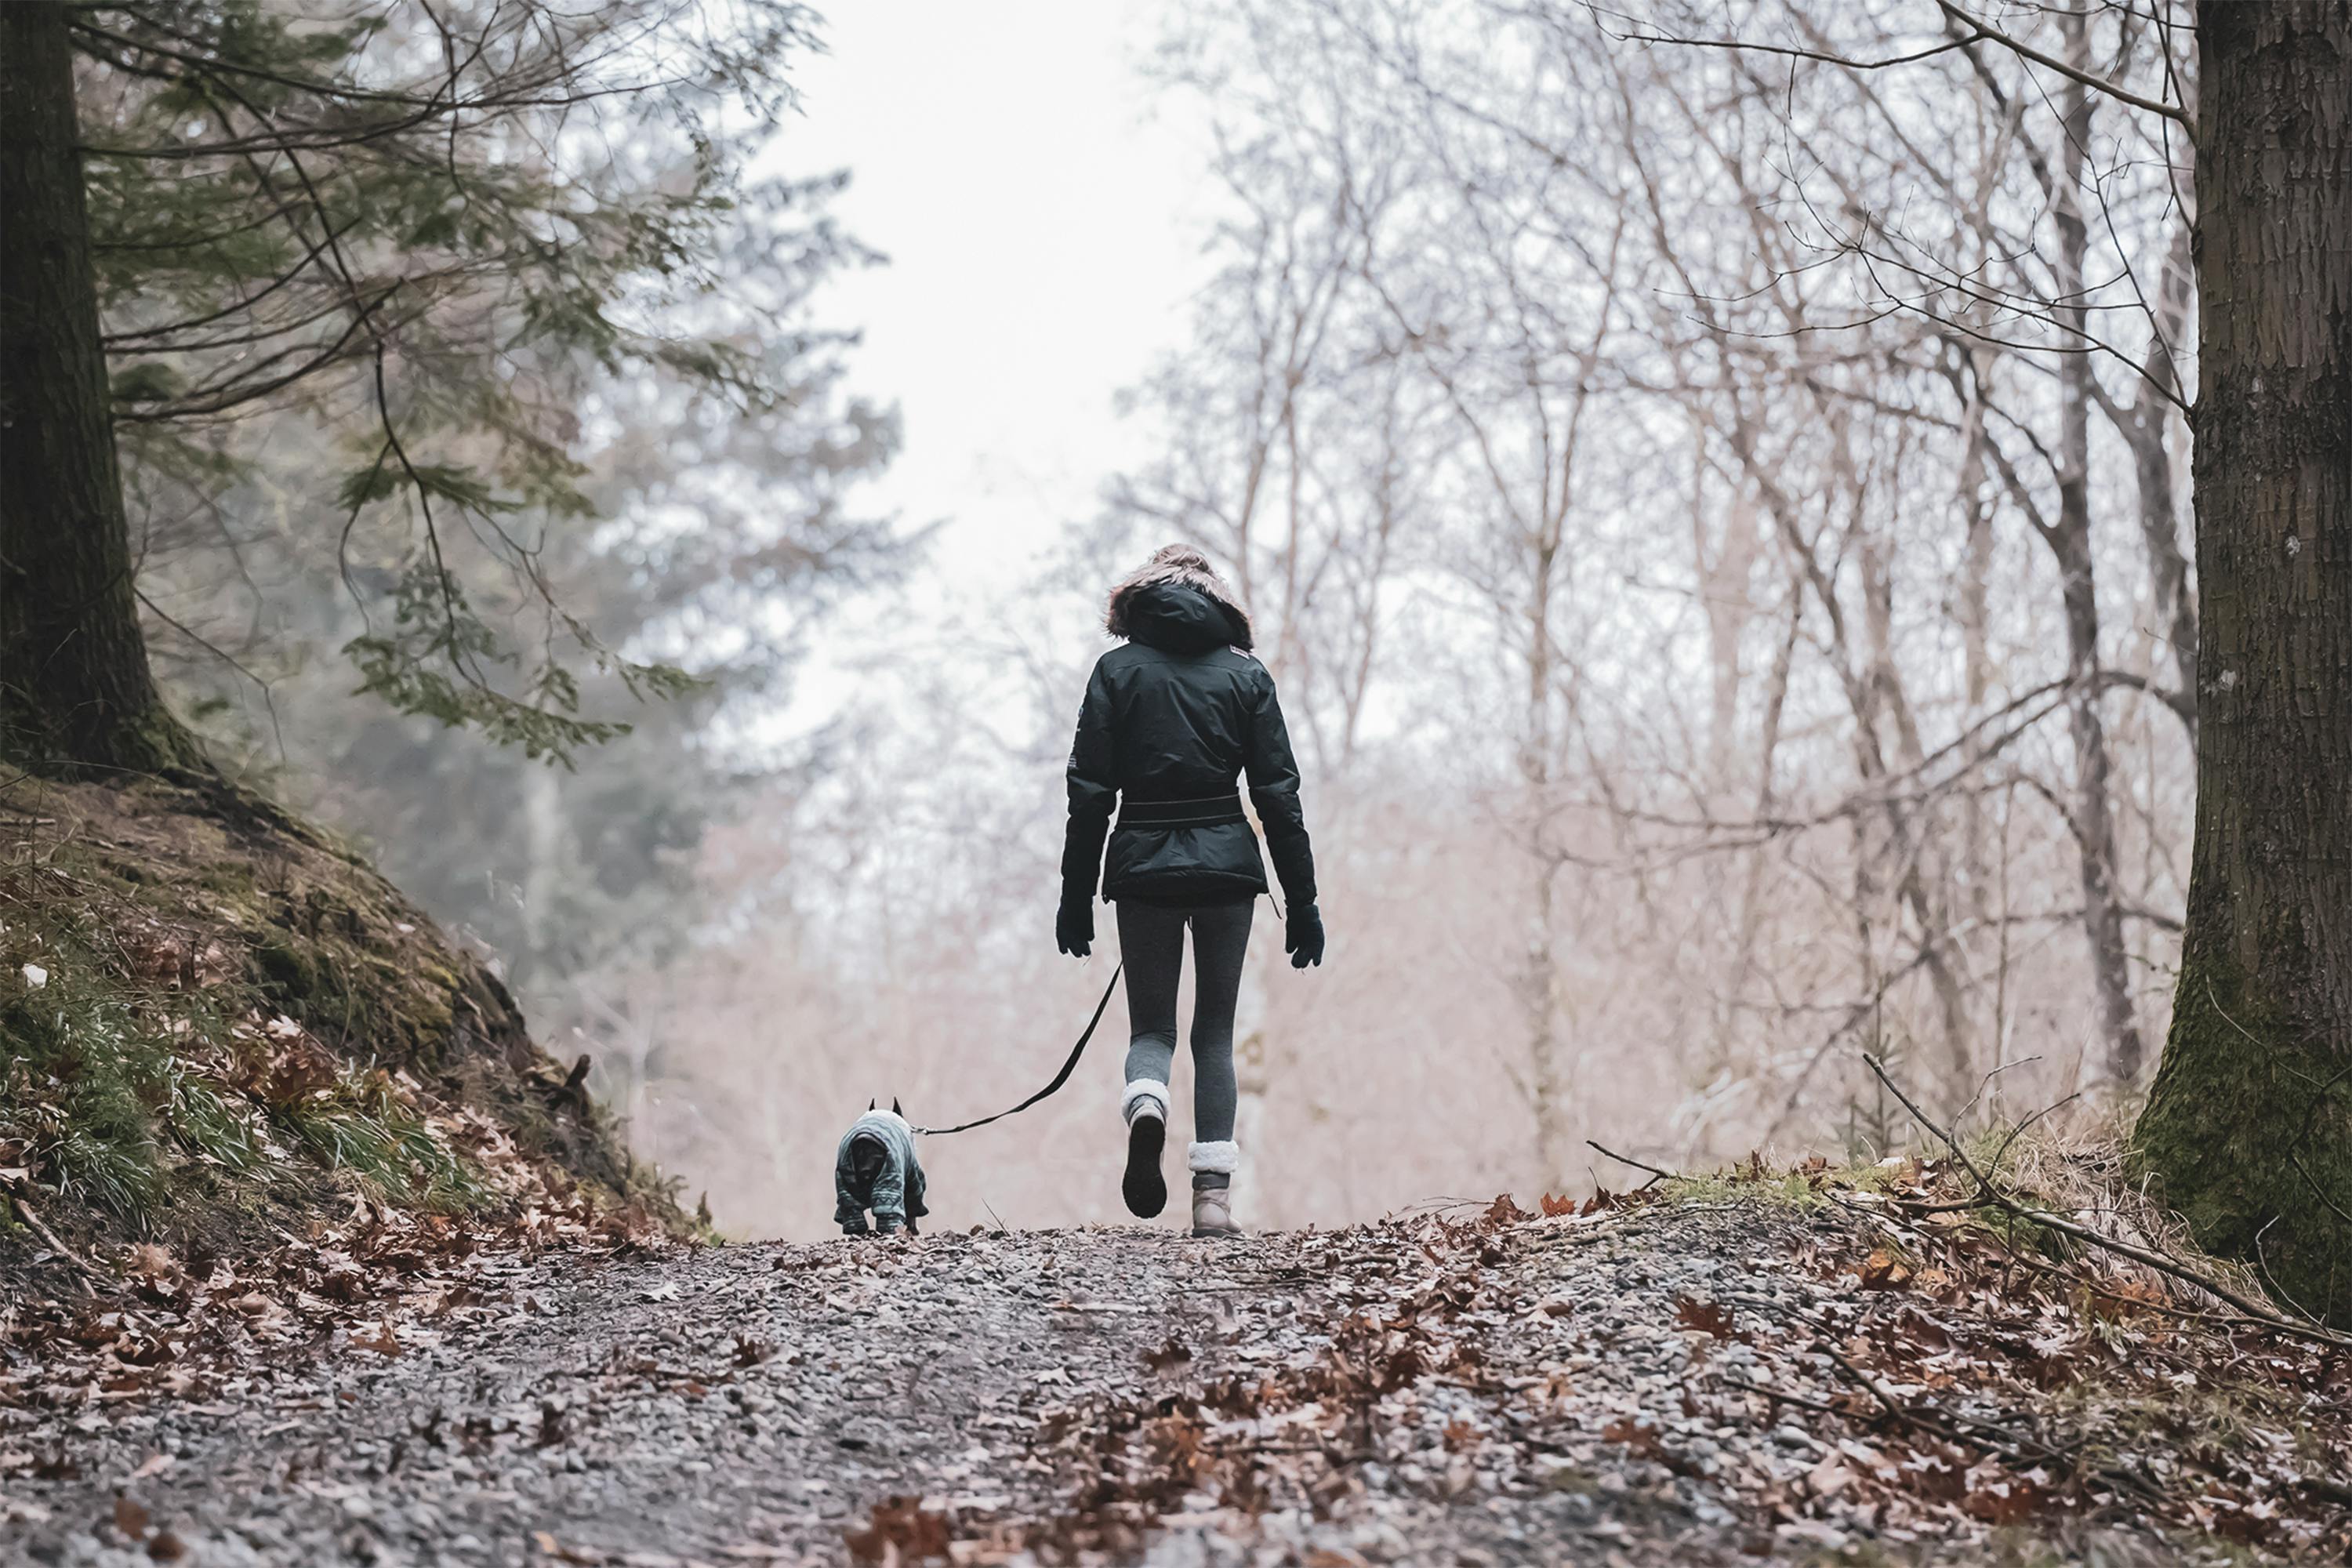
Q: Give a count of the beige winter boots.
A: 2